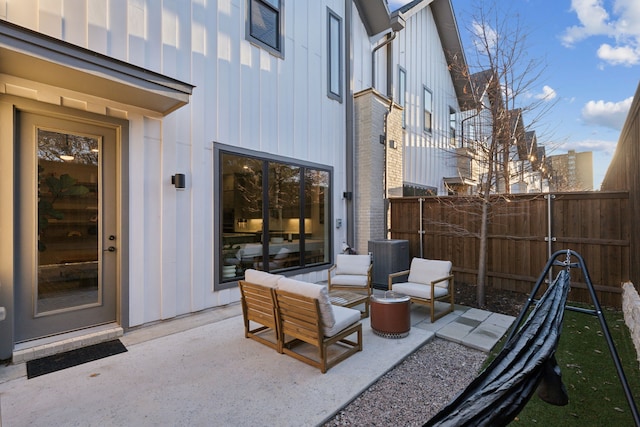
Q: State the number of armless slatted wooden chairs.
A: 2